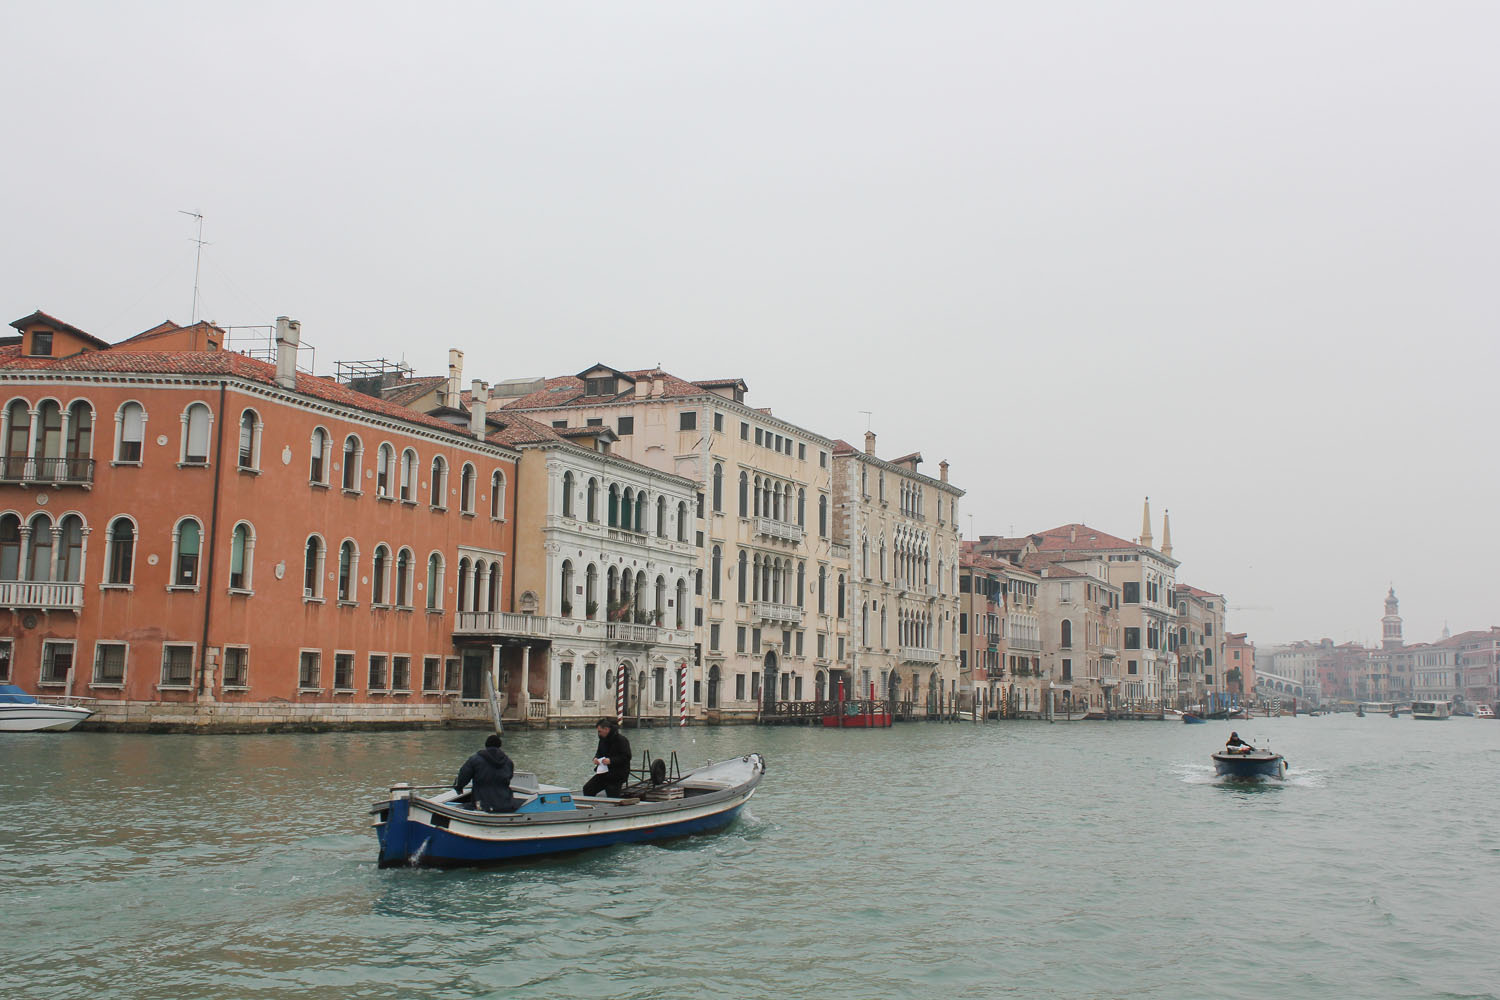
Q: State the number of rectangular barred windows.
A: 11